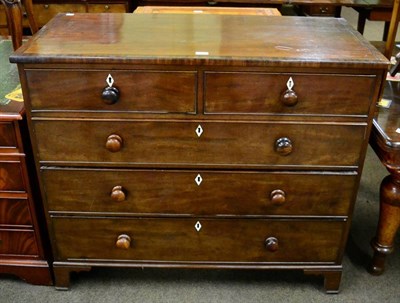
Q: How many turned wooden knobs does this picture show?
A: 8